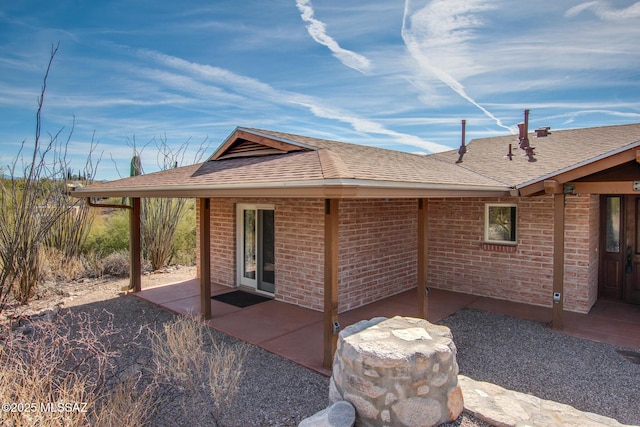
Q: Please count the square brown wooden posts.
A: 5